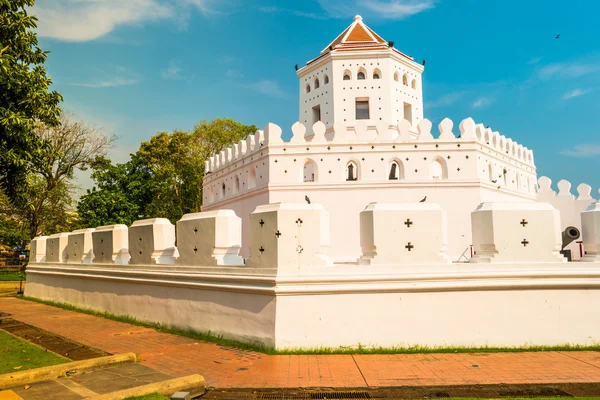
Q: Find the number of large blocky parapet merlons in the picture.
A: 10